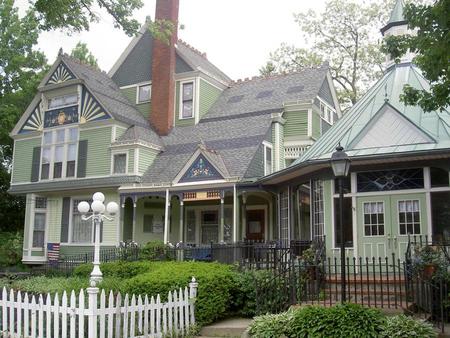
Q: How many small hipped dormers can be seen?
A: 1